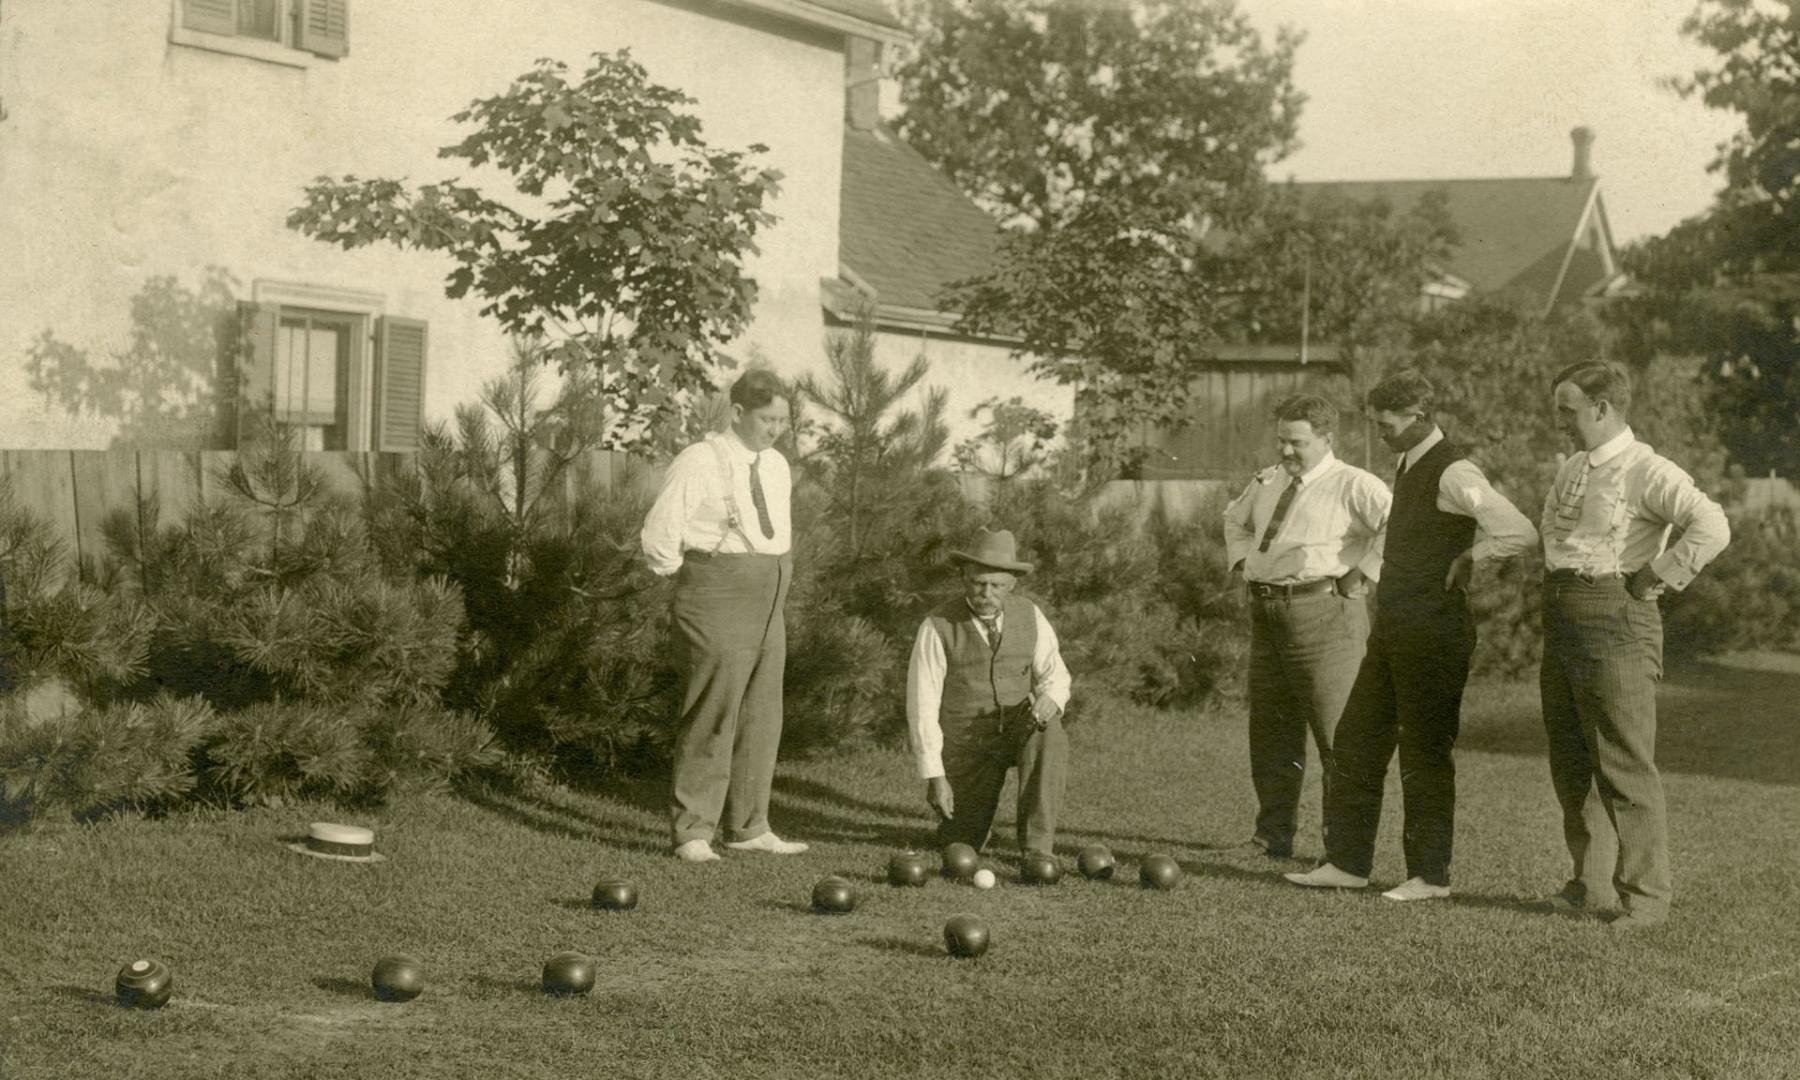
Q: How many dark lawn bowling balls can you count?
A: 11